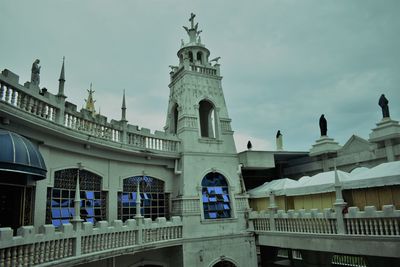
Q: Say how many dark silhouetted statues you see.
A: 4